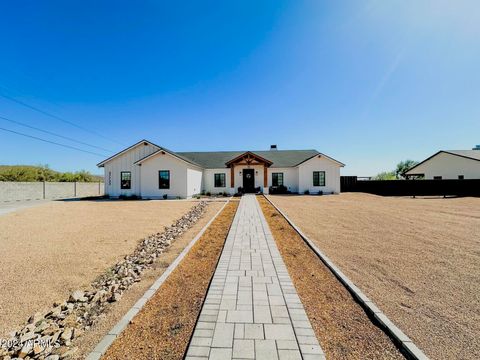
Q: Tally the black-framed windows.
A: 5